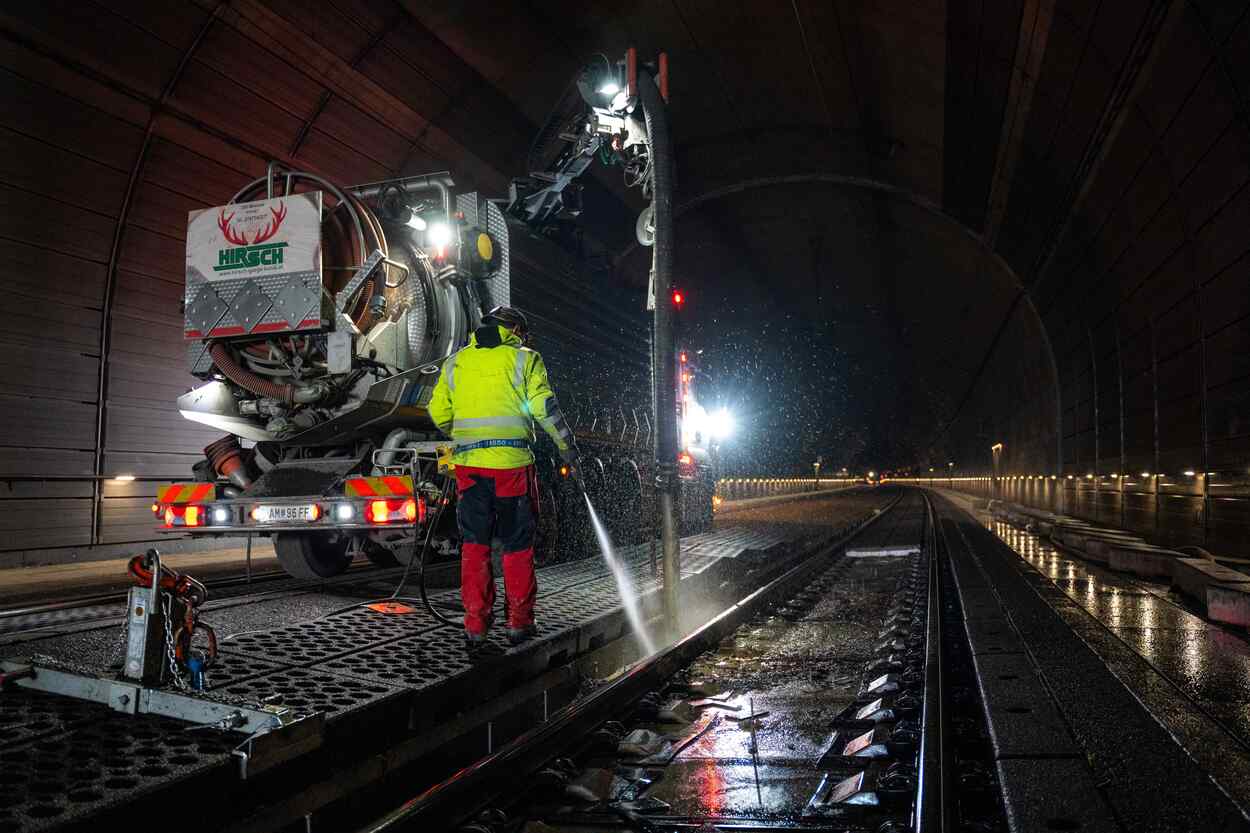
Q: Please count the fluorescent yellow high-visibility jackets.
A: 1